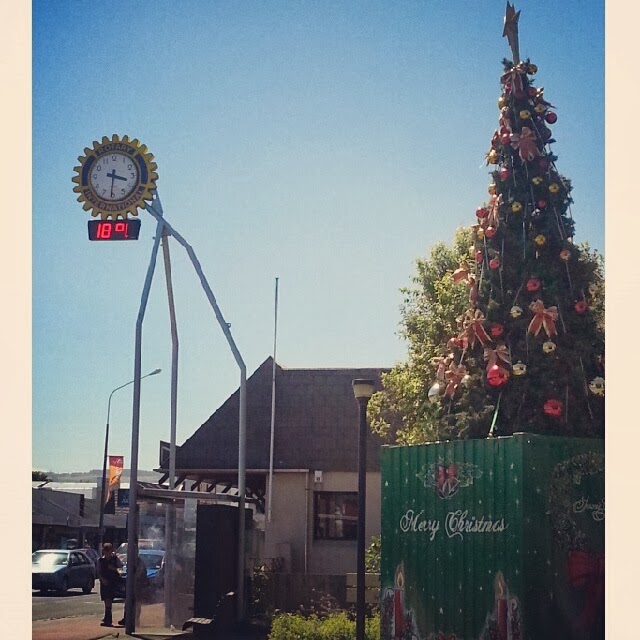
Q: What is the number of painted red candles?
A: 2